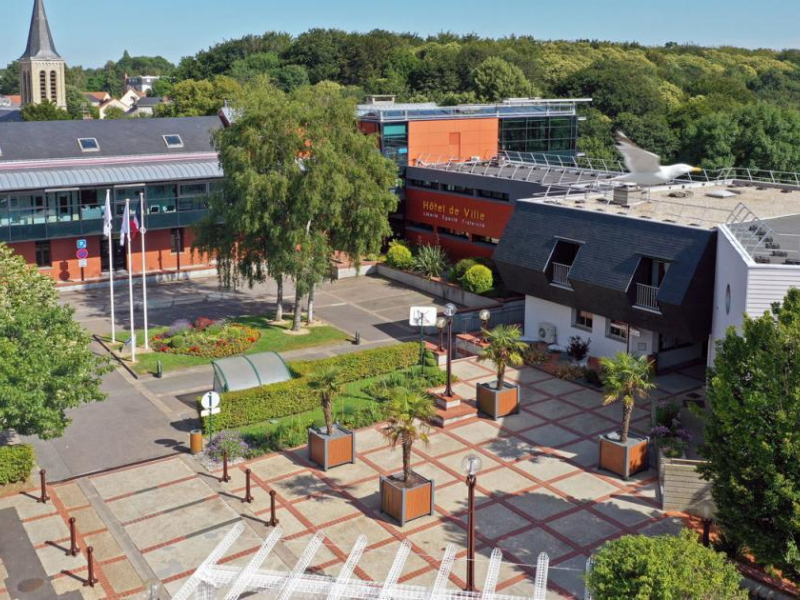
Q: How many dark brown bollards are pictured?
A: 6